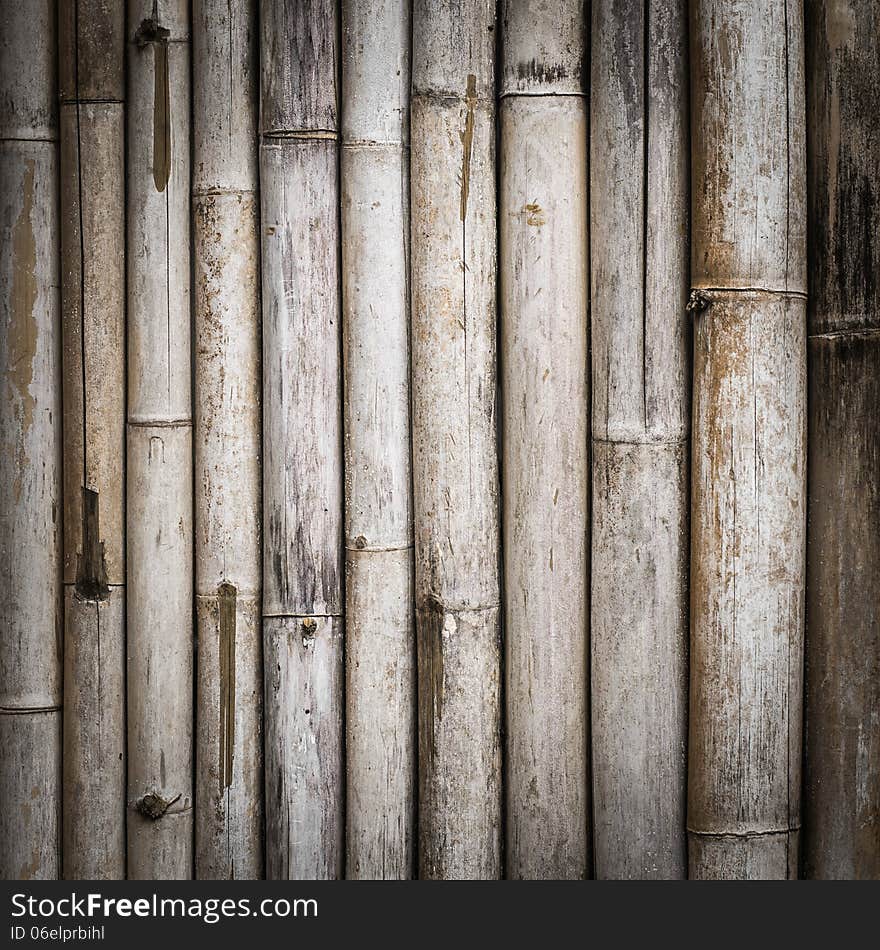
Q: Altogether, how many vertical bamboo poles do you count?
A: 11